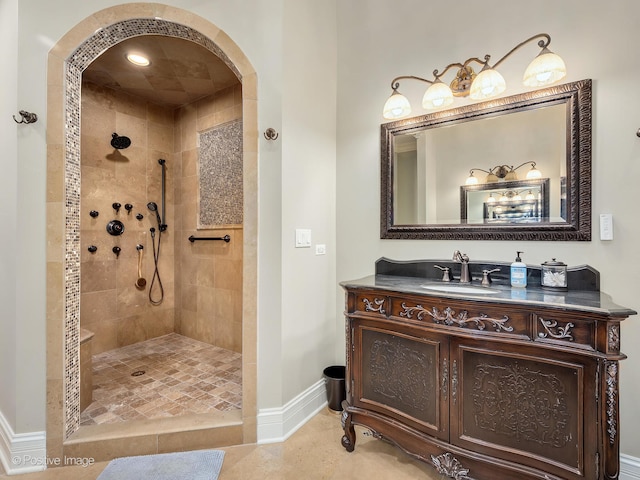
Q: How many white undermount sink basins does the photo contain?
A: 1